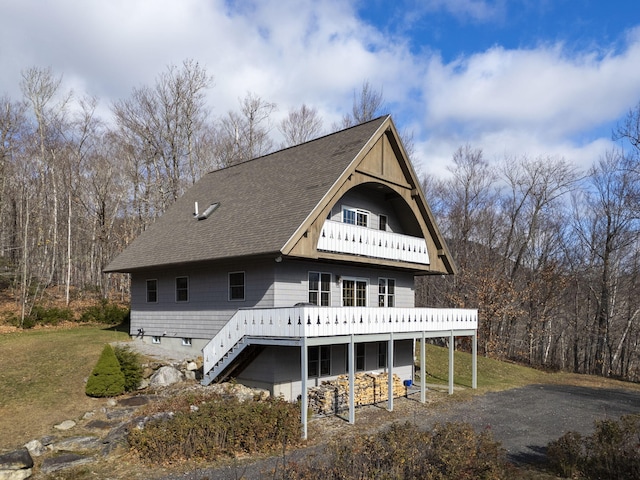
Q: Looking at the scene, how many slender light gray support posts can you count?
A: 6